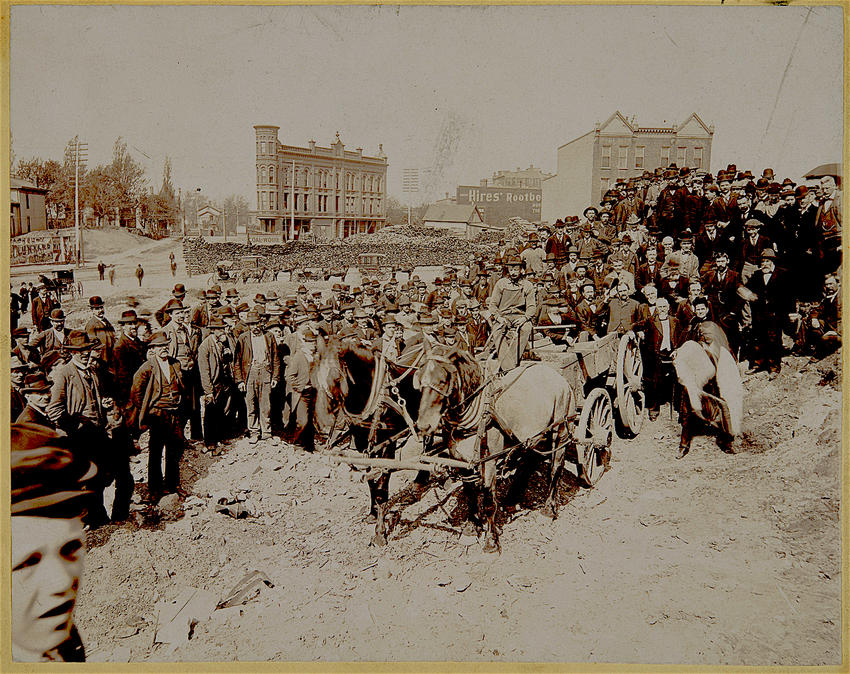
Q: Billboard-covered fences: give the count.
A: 1